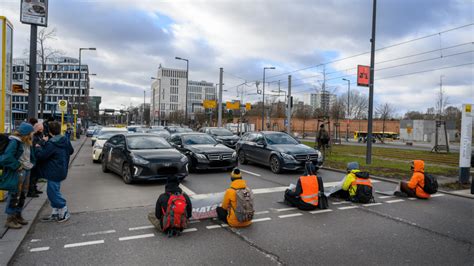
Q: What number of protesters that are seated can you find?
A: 5